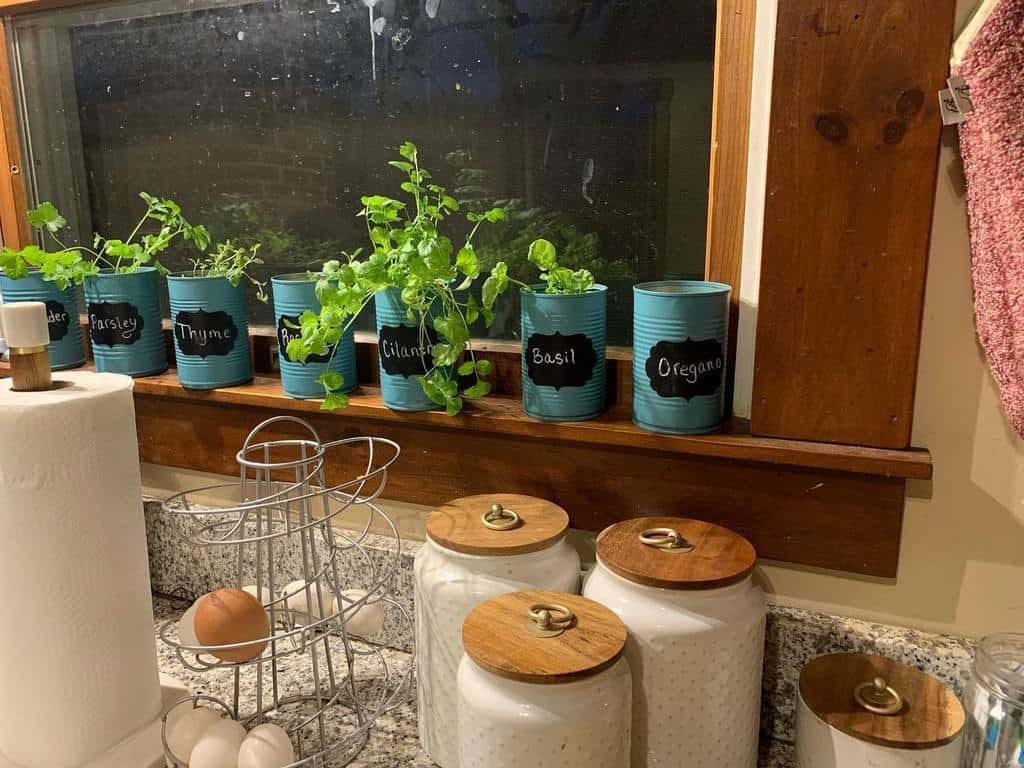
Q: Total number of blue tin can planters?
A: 7